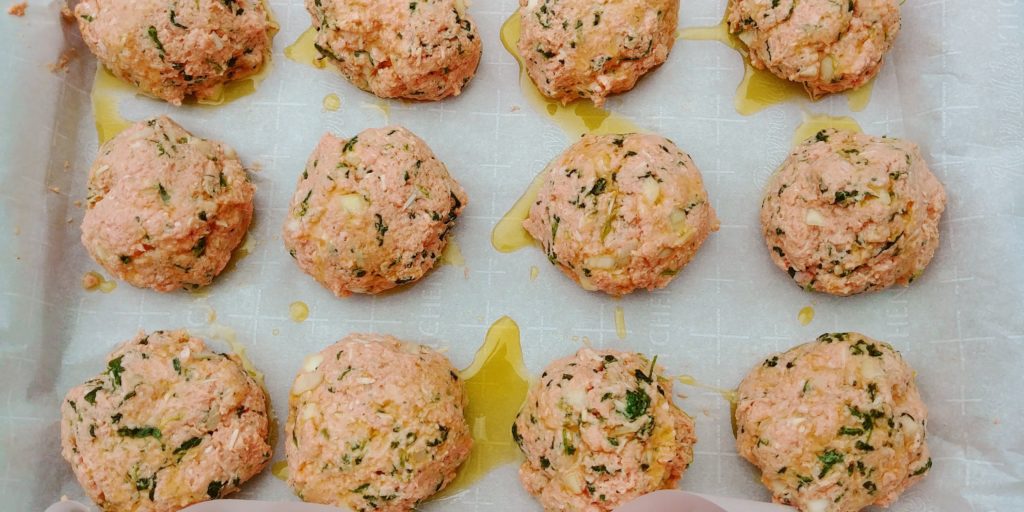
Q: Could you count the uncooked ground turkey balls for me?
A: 12